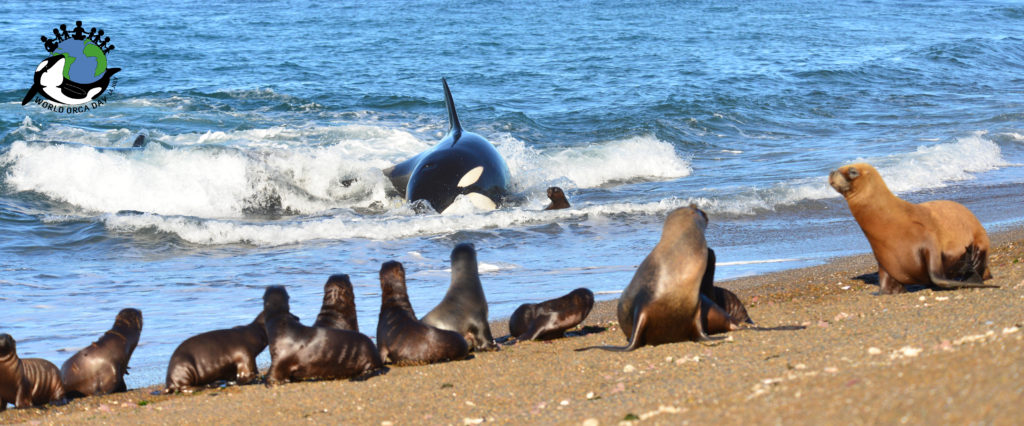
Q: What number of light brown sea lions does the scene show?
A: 1